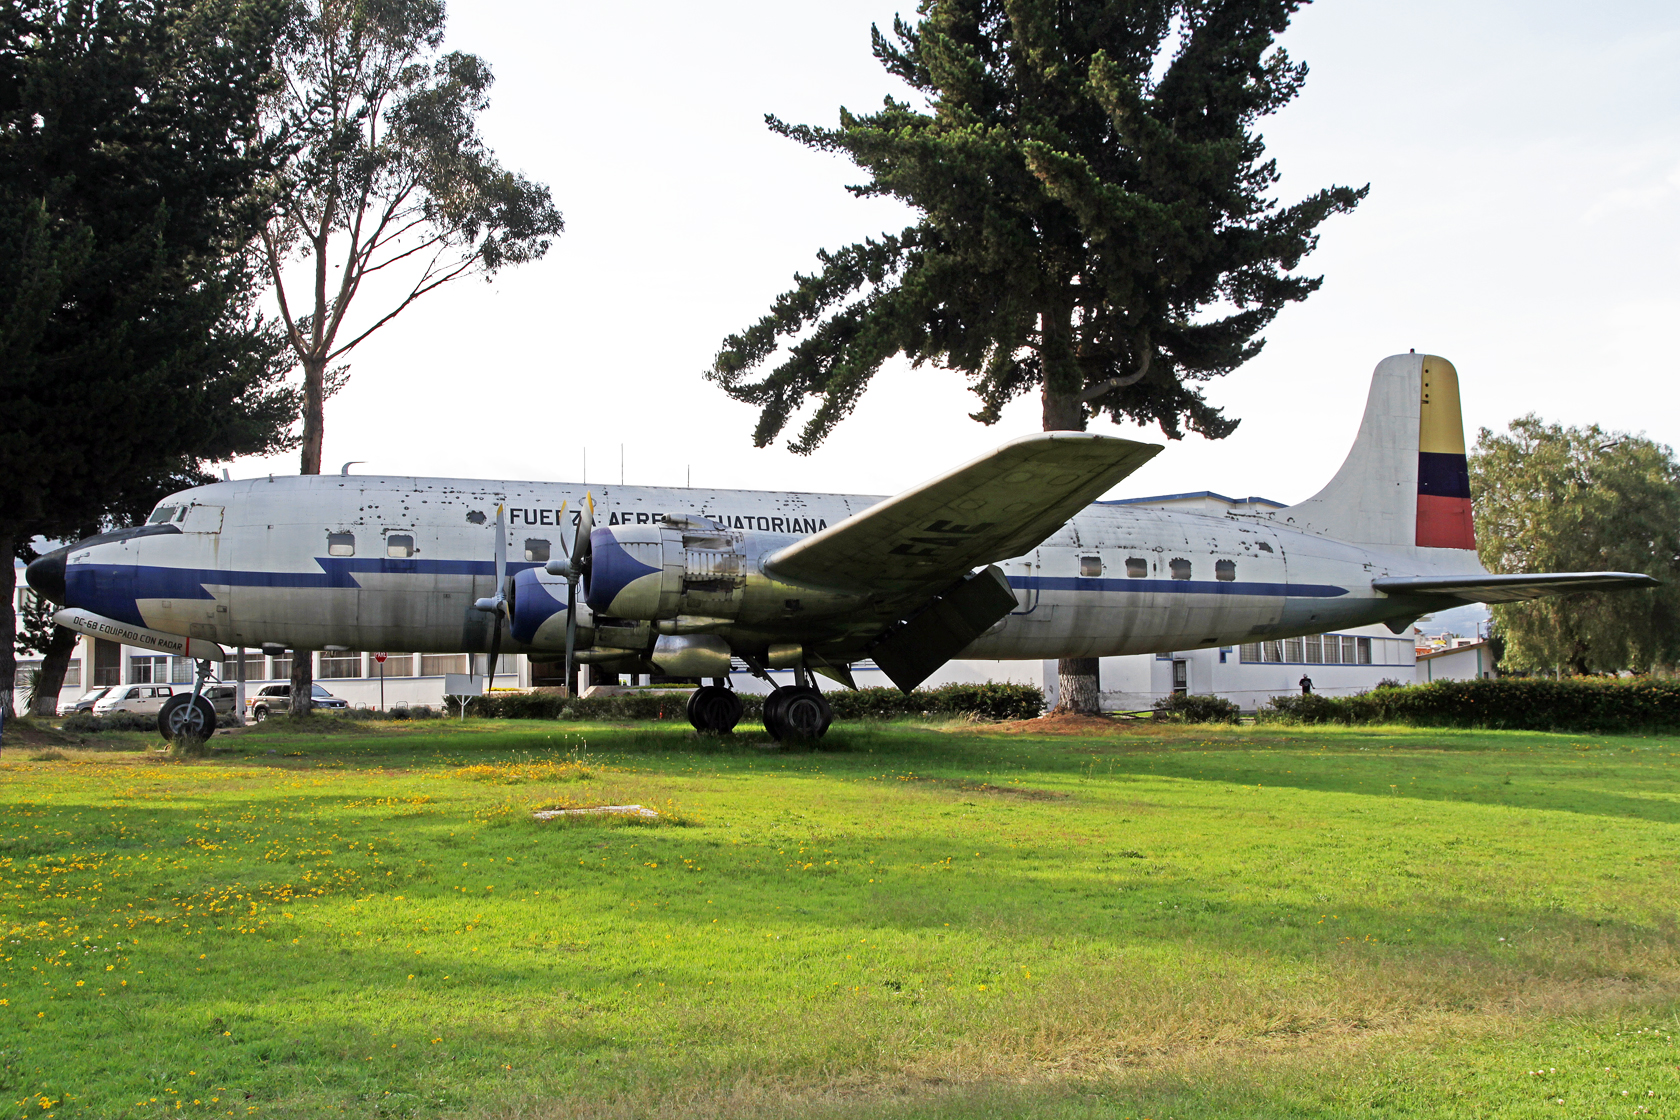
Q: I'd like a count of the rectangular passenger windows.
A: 7